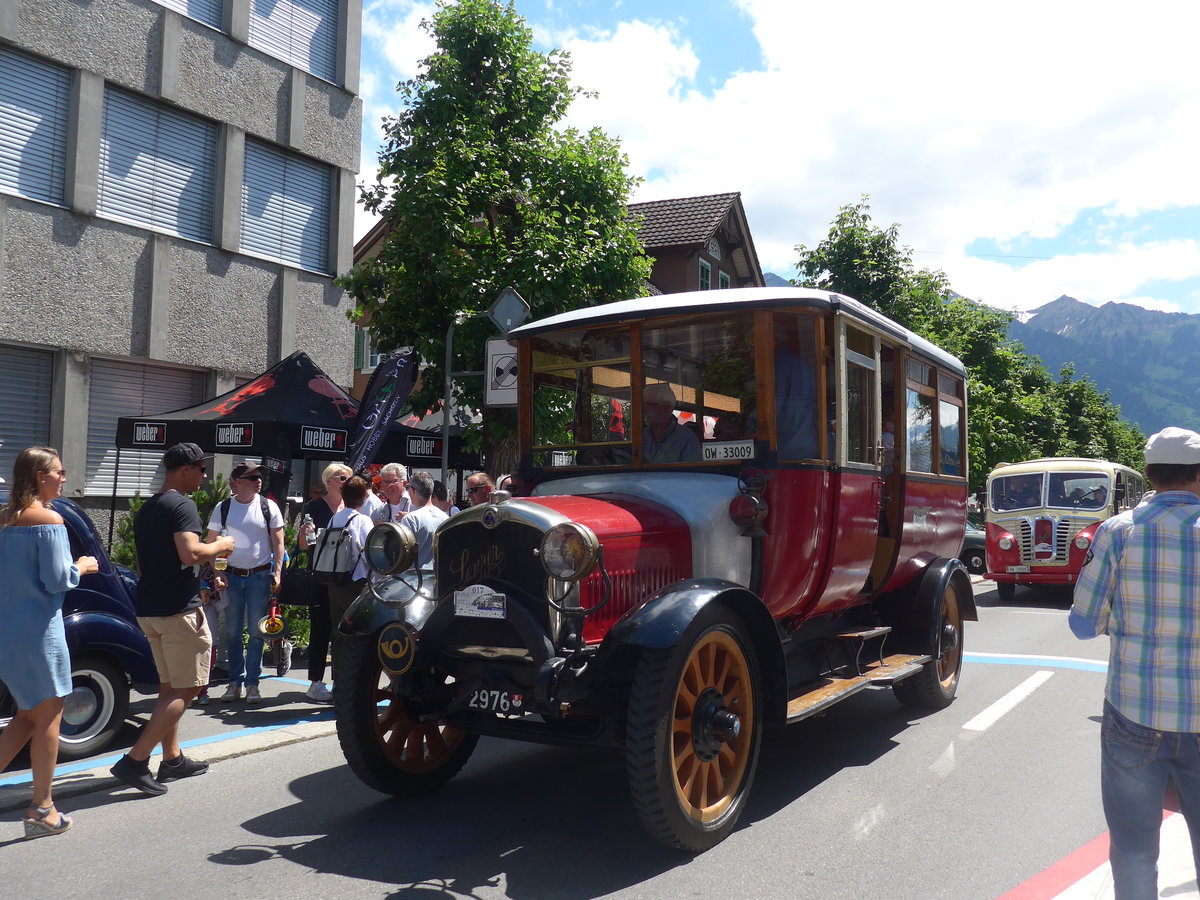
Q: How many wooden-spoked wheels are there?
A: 3